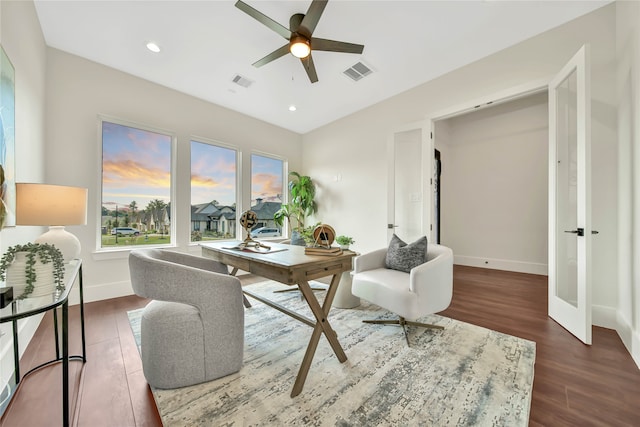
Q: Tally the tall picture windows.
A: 3